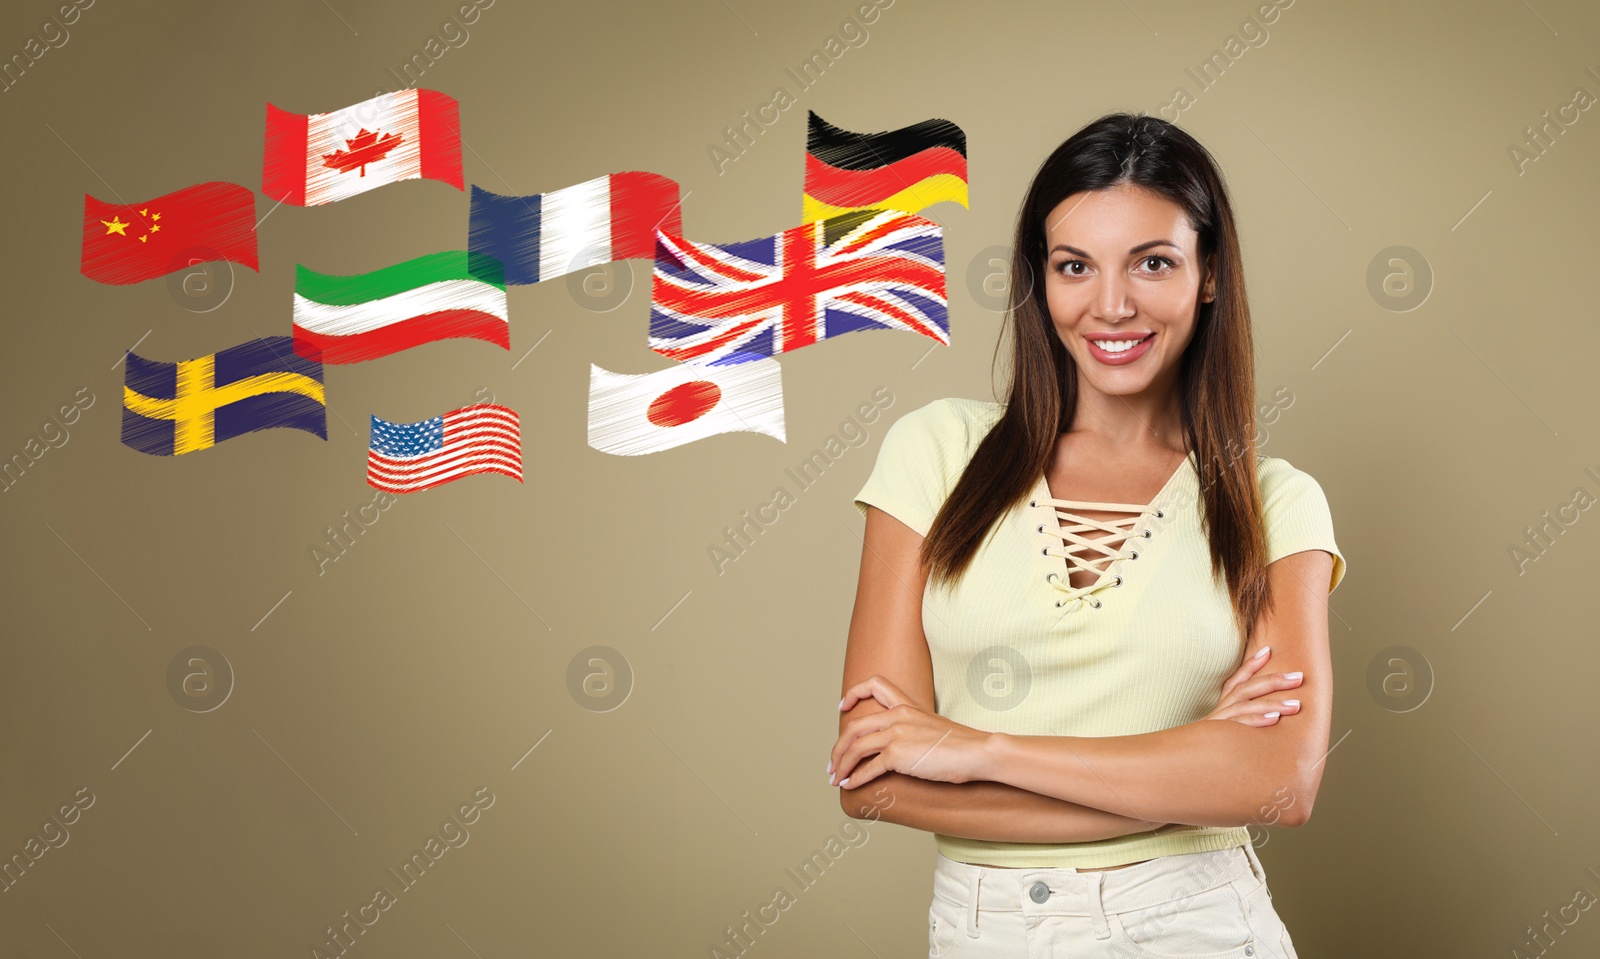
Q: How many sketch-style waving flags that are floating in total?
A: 9